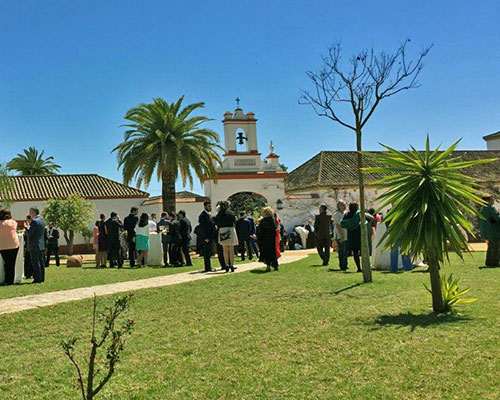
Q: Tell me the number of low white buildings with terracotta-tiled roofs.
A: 2